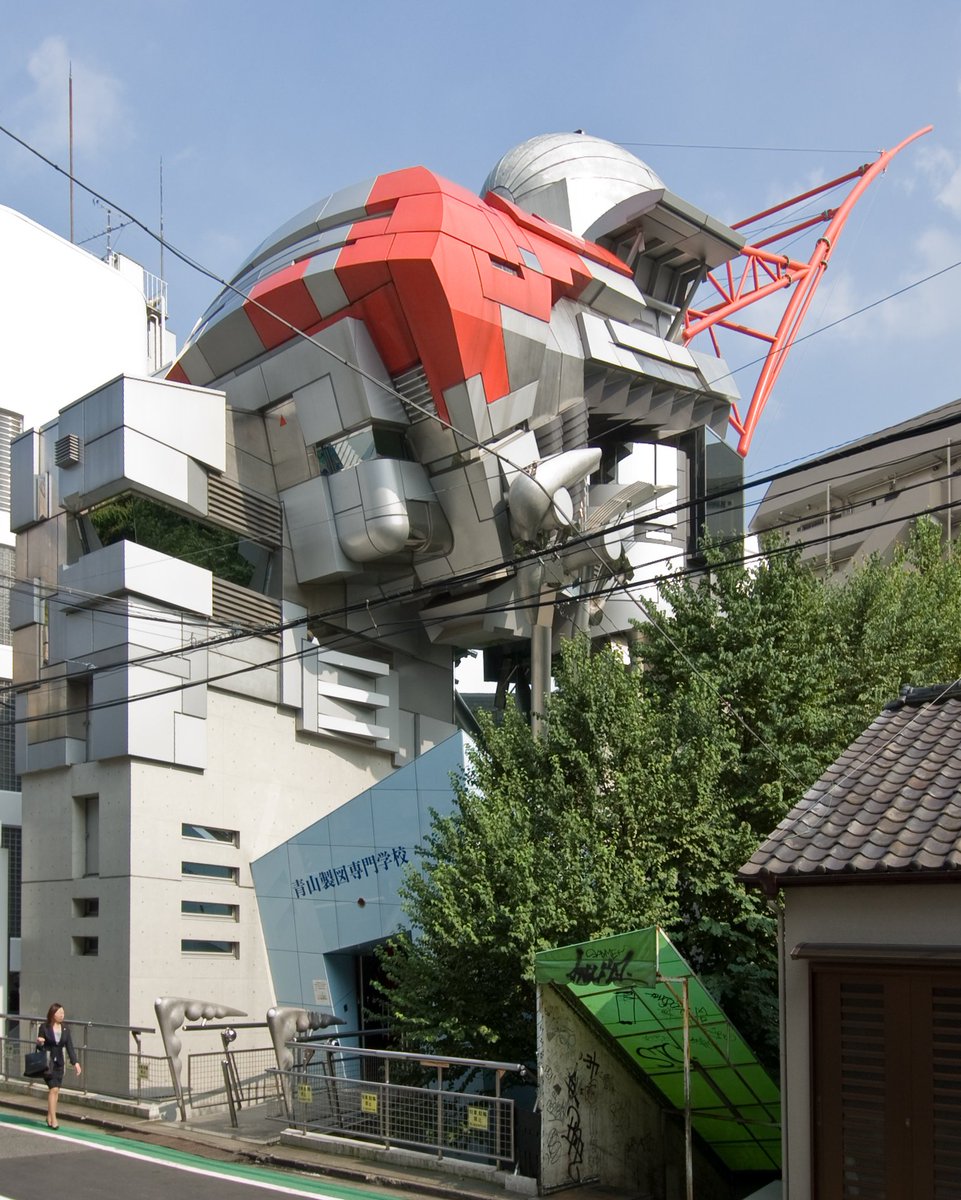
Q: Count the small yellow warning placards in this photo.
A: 4